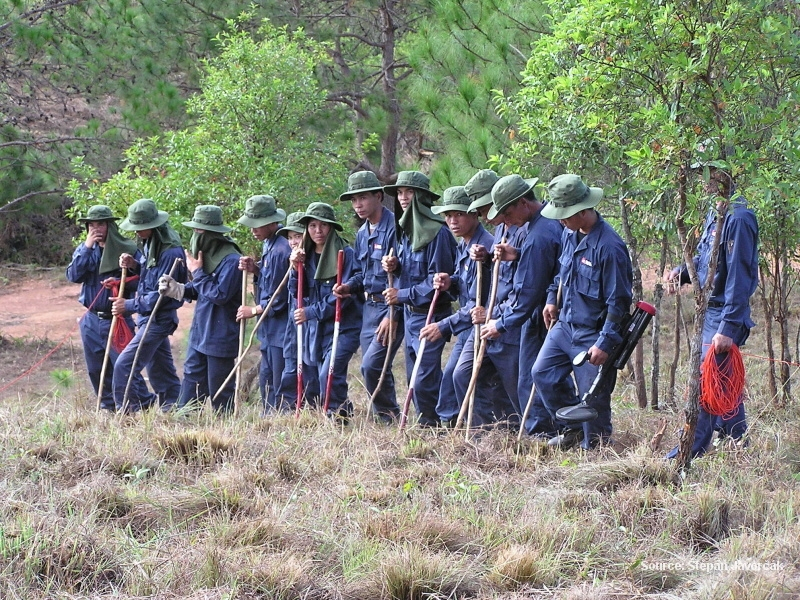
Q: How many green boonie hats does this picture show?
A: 12